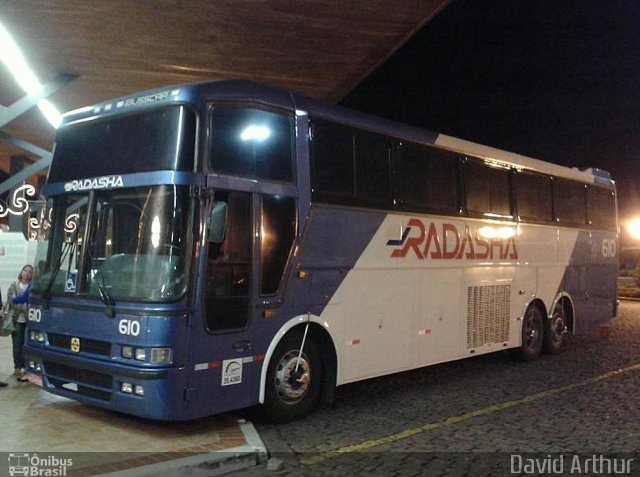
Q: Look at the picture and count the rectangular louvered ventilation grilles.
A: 1